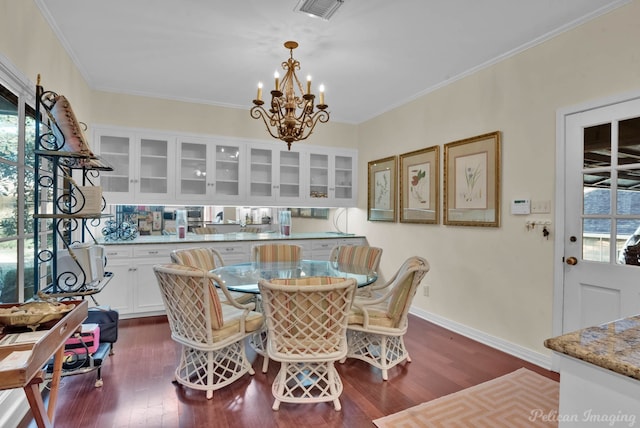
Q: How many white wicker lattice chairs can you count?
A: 6